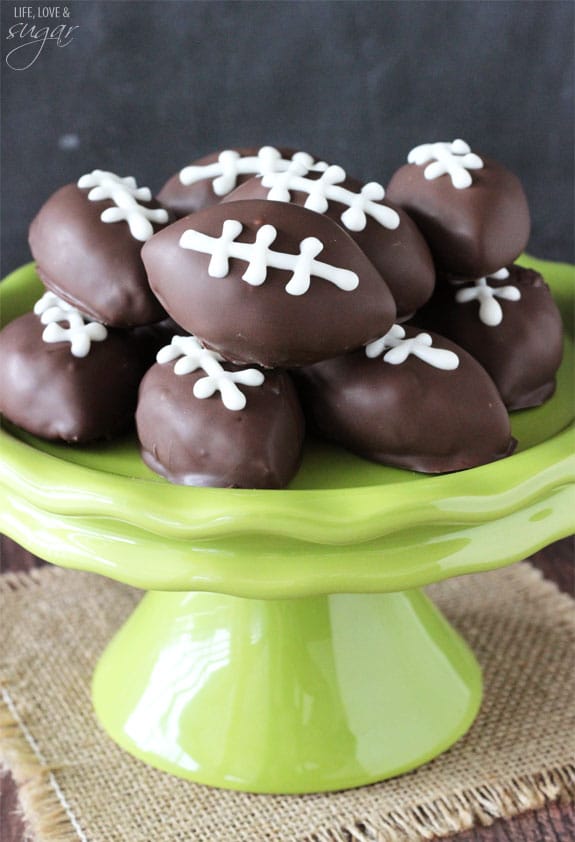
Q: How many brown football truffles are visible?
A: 9